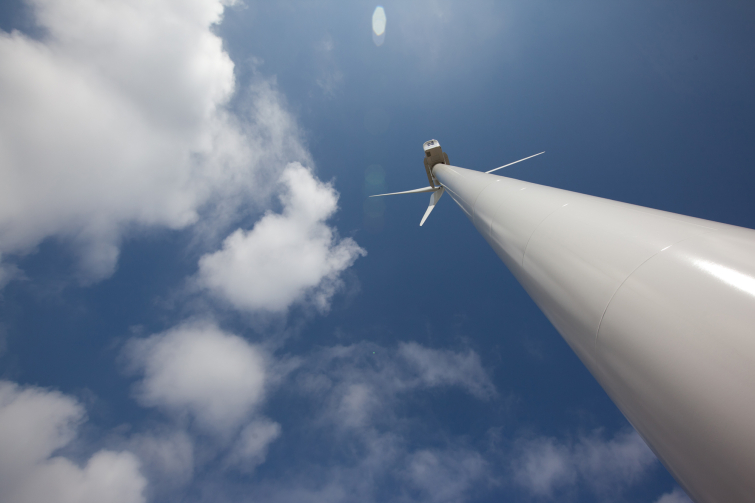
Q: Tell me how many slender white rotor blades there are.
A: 3